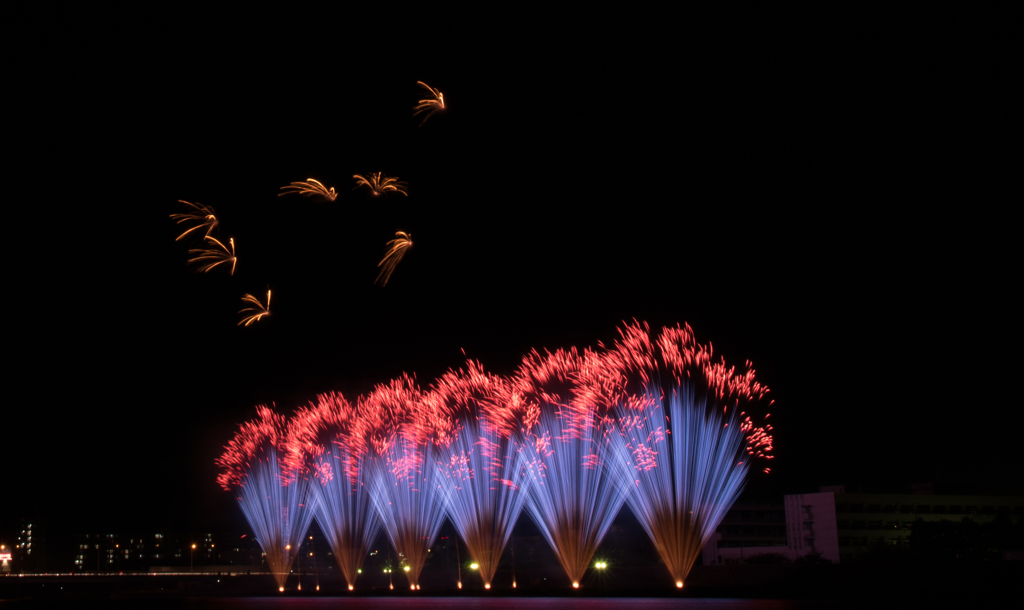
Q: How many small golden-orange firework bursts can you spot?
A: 7